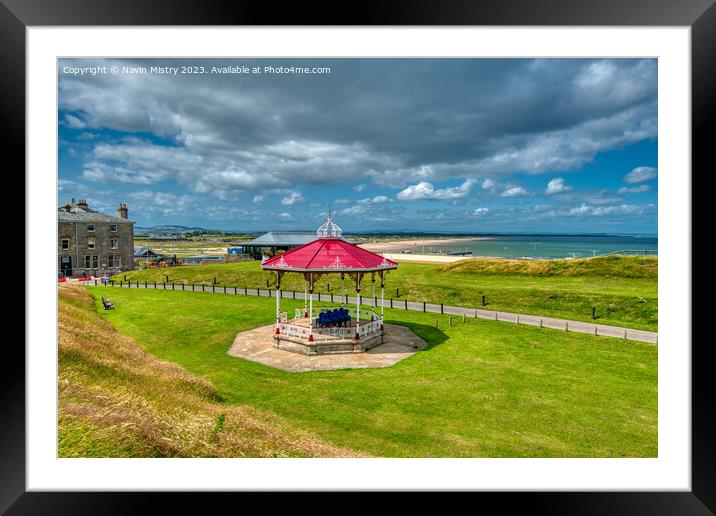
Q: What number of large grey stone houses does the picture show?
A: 1